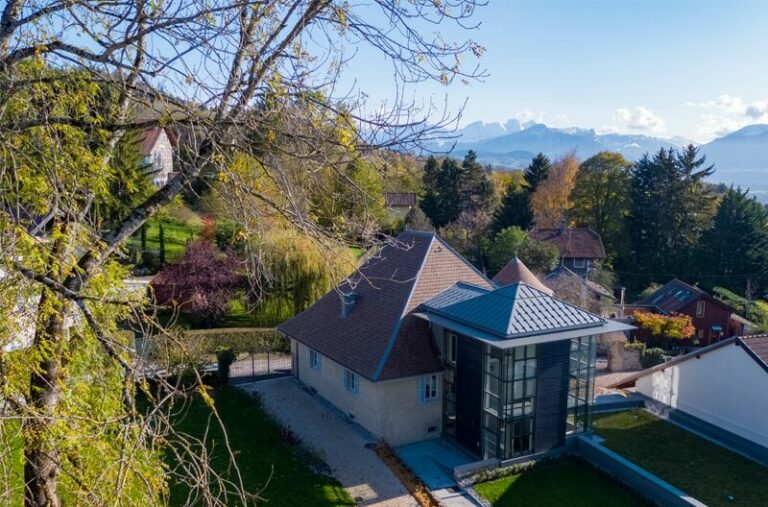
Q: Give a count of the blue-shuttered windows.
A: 3